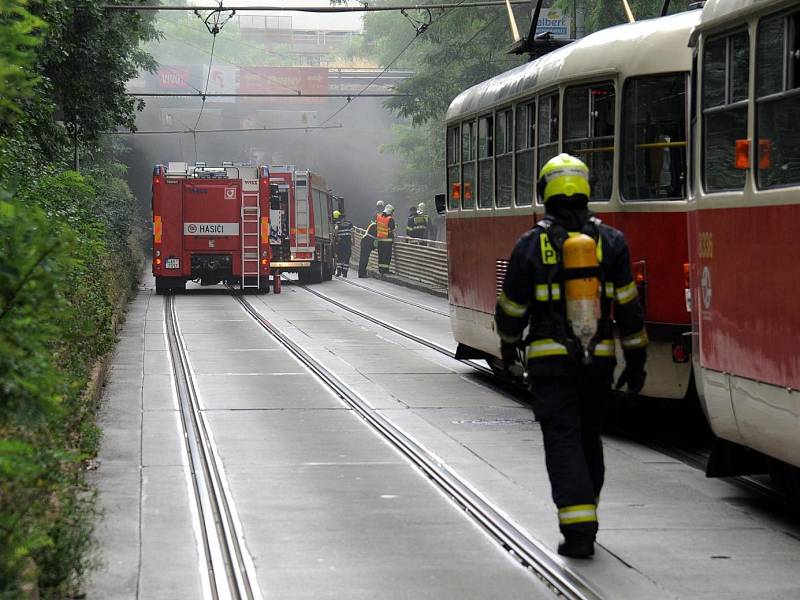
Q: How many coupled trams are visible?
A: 2